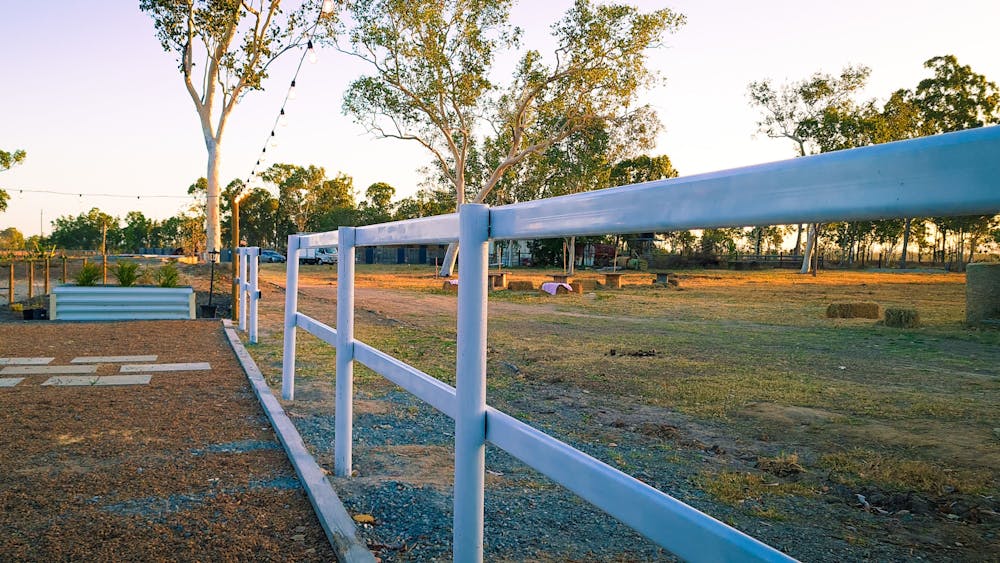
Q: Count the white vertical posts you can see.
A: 5